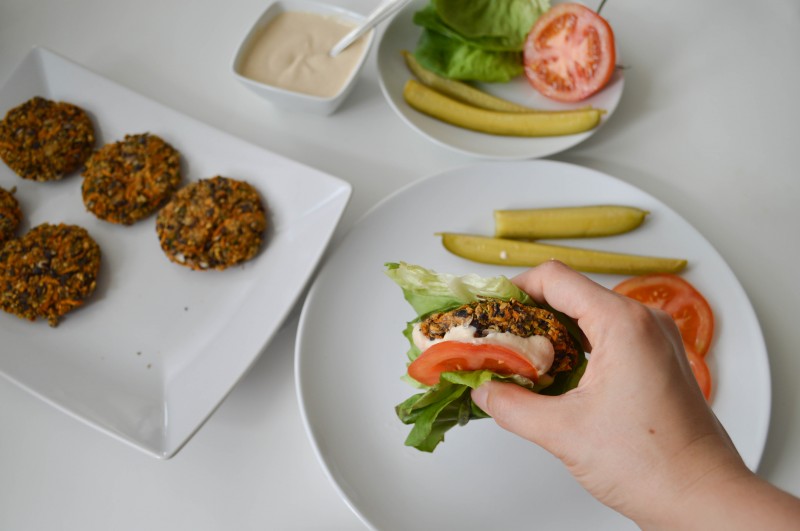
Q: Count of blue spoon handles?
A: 0